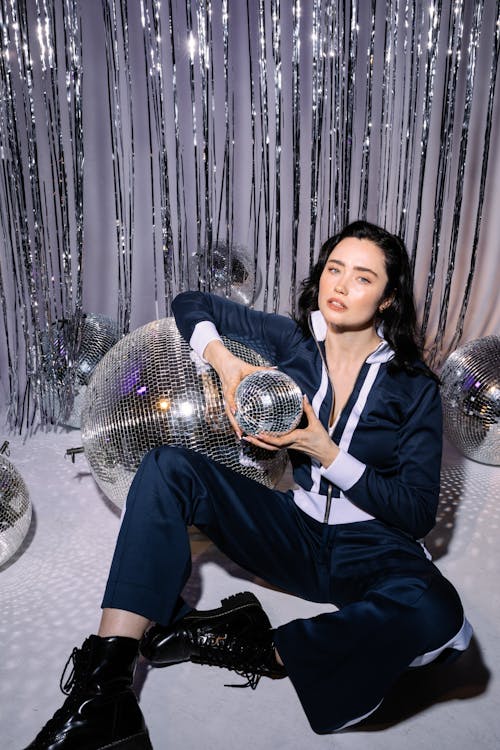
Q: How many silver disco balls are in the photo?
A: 6